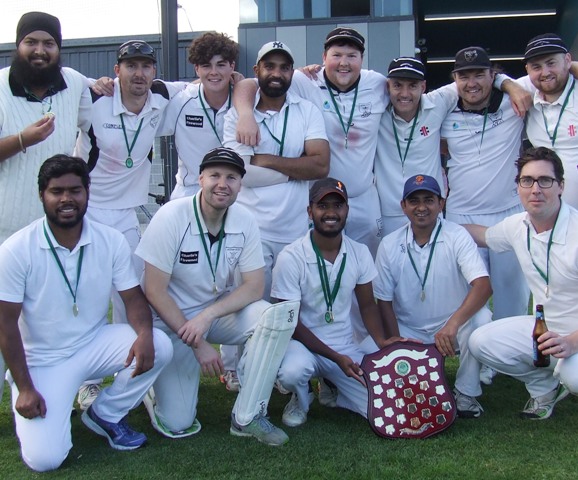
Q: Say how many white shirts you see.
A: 13